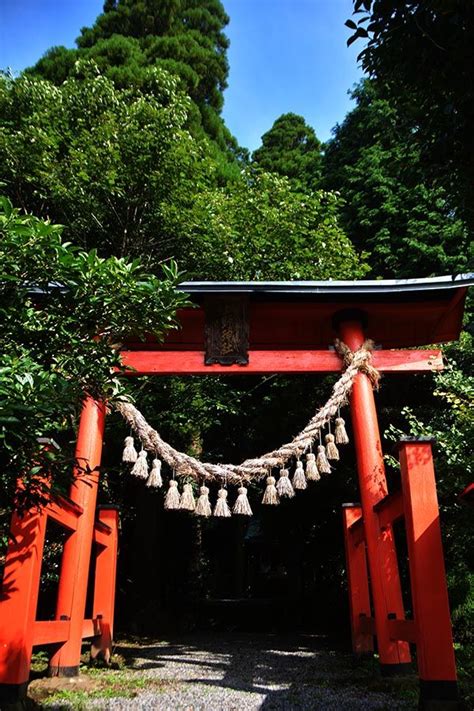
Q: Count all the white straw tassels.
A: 15